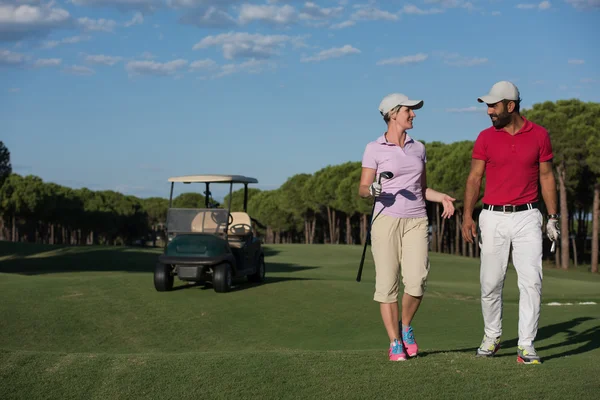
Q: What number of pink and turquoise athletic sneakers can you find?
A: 2